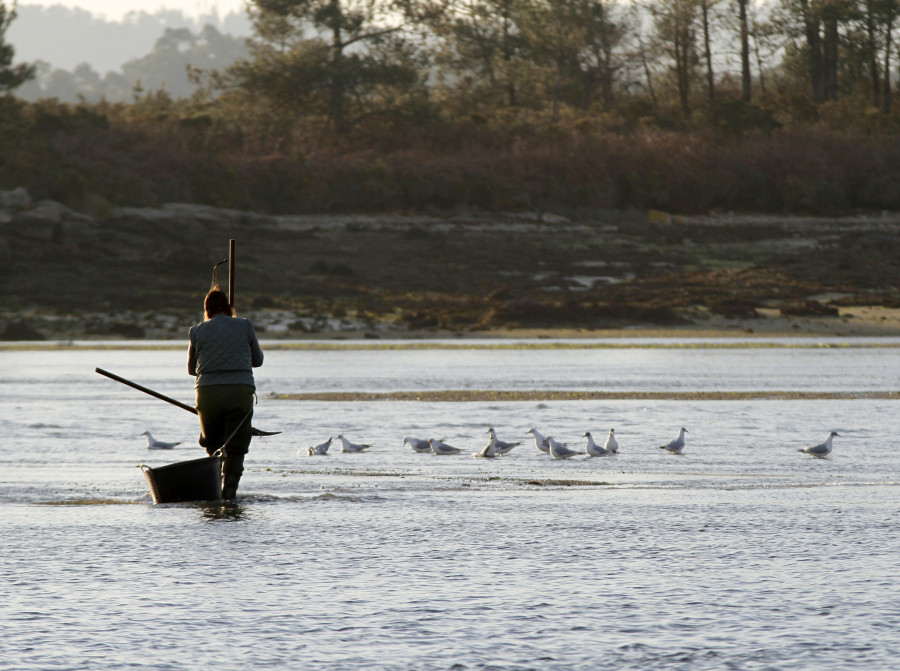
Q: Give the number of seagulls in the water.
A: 13